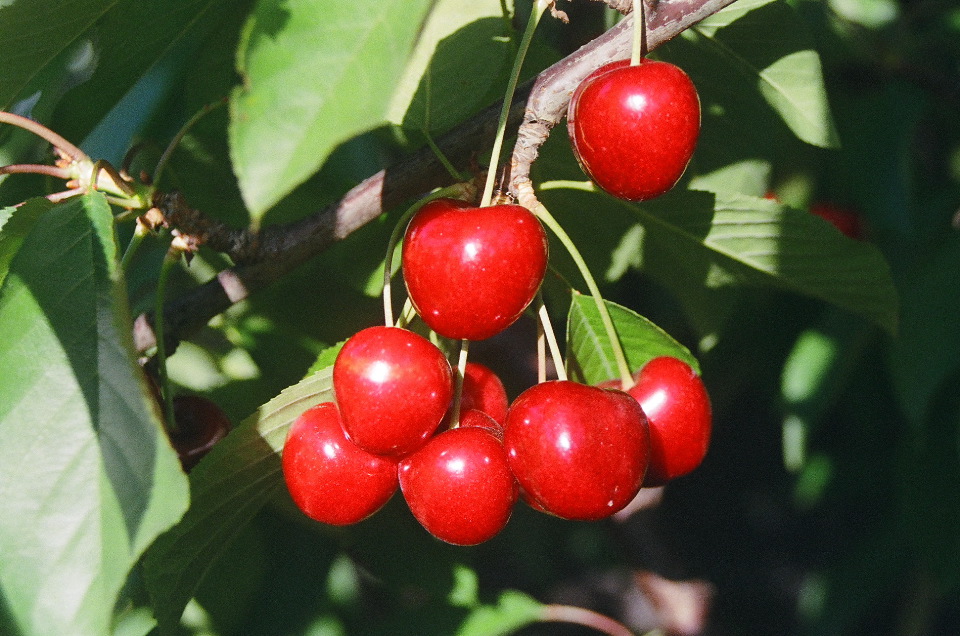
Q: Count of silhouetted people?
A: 0